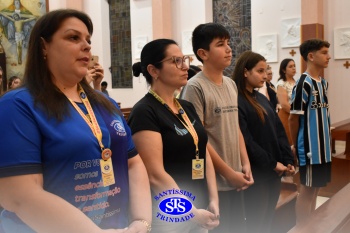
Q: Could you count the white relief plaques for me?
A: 5